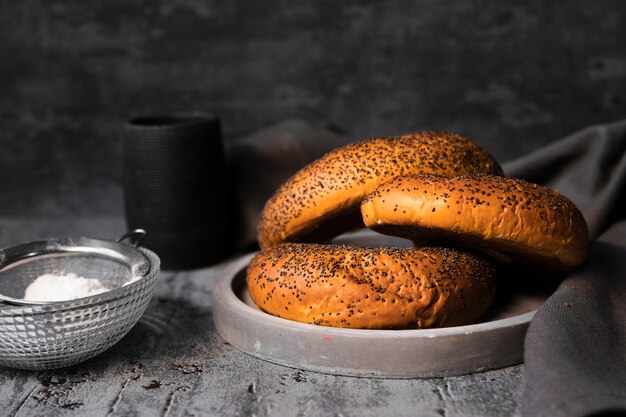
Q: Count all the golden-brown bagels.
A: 3